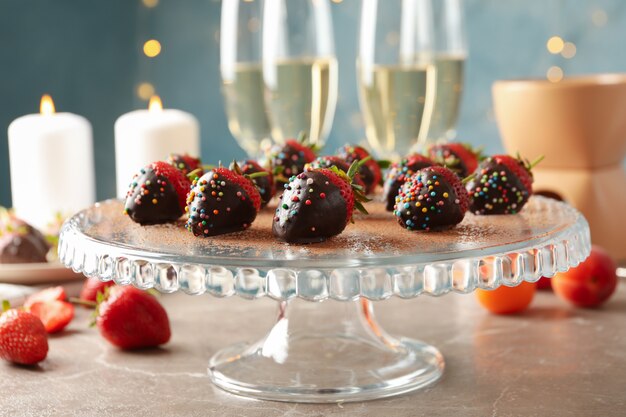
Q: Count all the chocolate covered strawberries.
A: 12